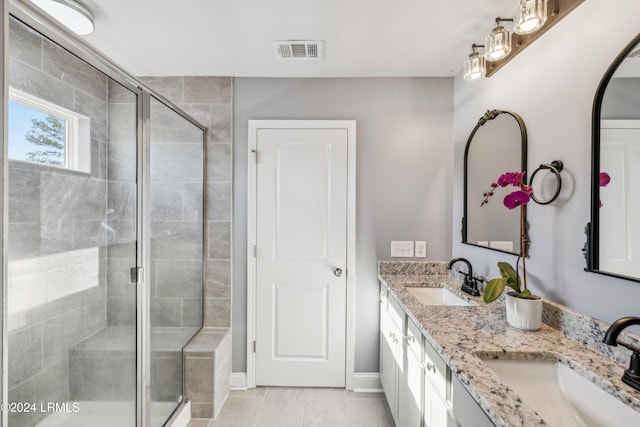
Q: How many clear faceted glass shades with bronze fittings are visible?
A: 3